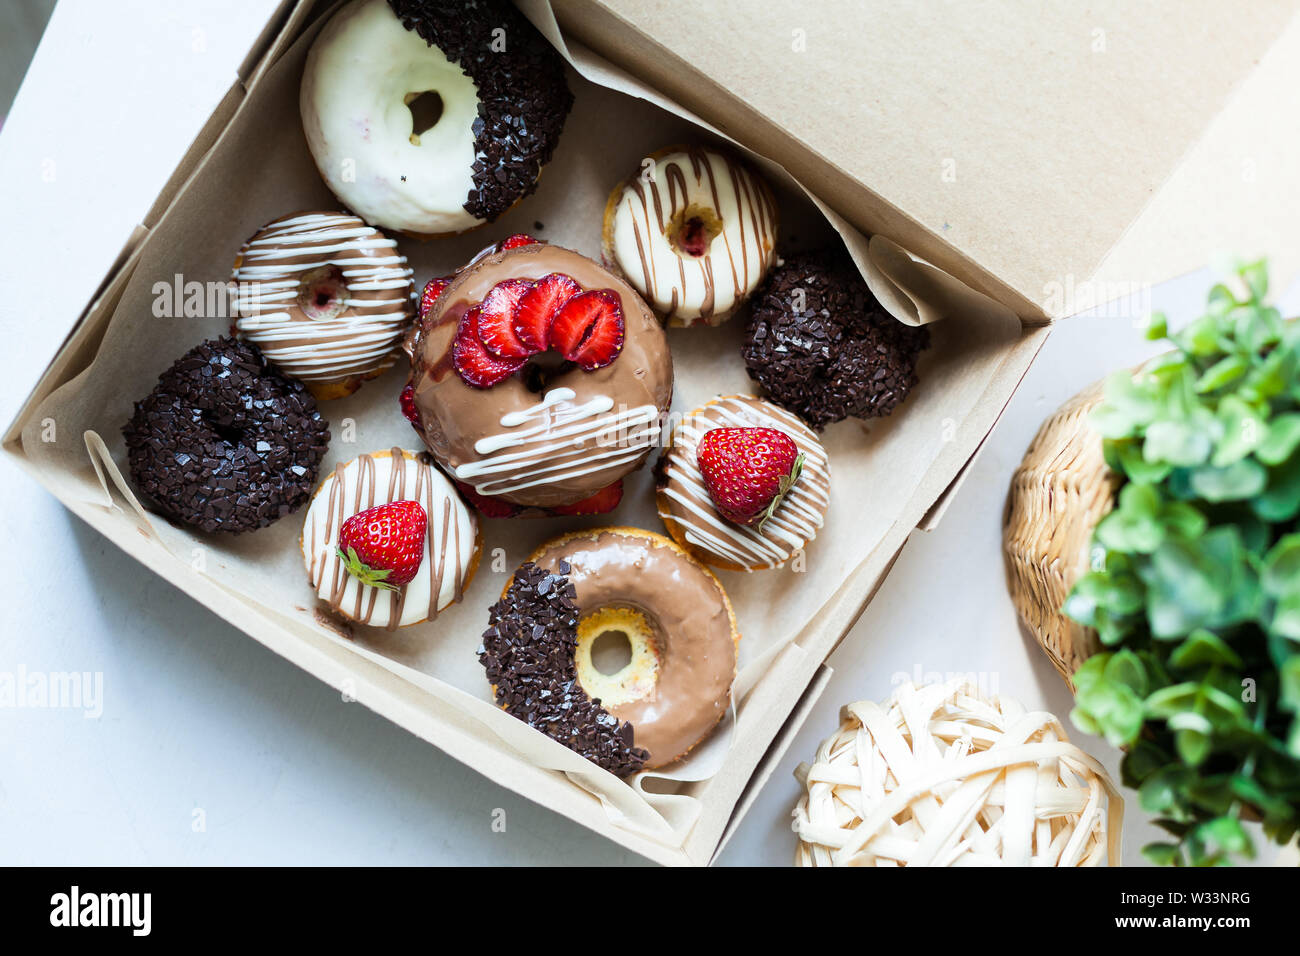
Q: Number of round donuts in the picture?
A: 9